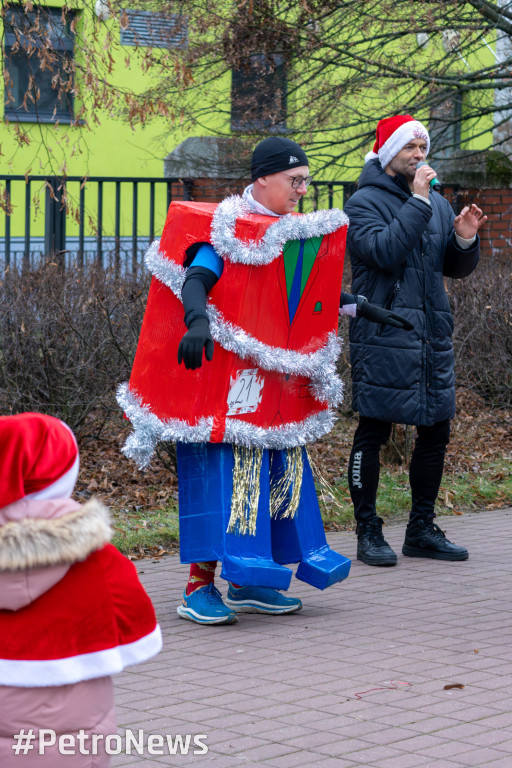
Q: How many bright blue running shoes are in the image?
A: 2